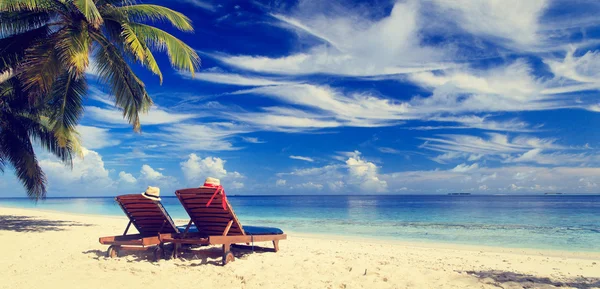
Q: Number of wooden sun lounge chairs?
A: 2